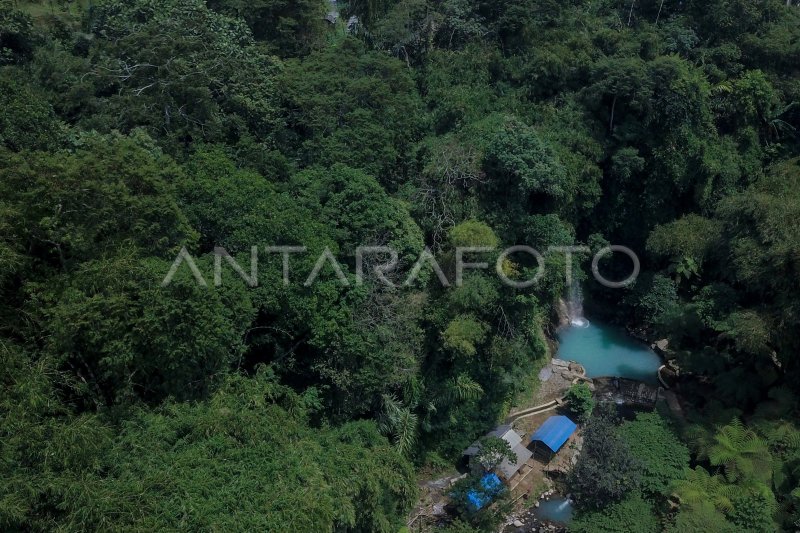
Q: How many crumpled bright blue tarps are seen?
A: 1